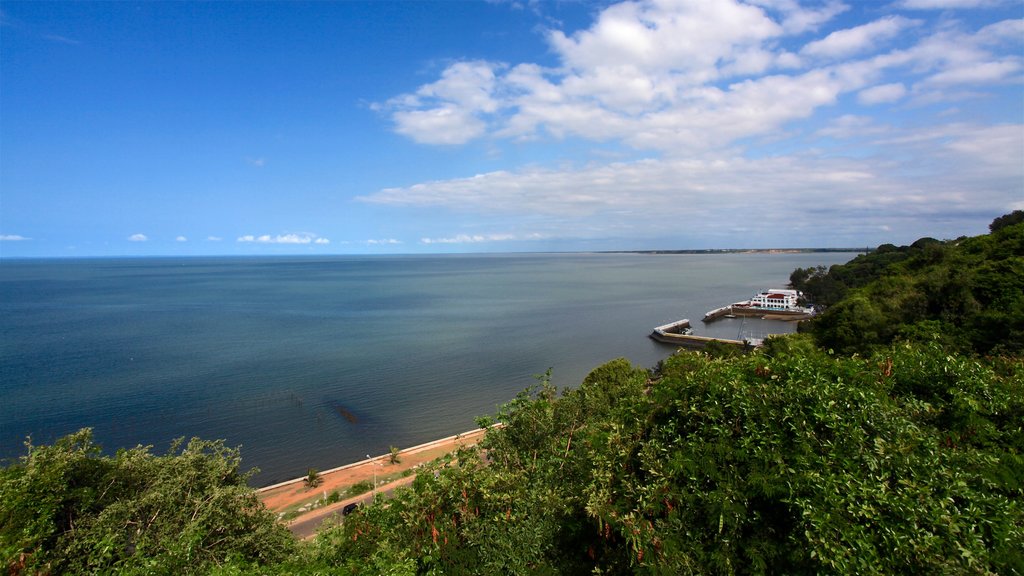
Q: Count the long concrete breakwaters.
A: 2